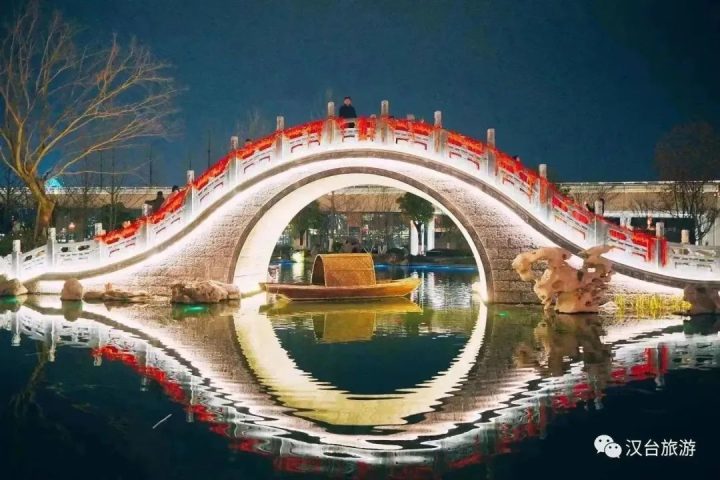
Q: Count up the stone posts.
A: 15